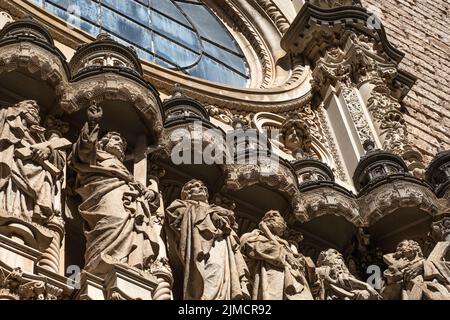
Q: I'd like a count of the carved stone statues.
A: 6